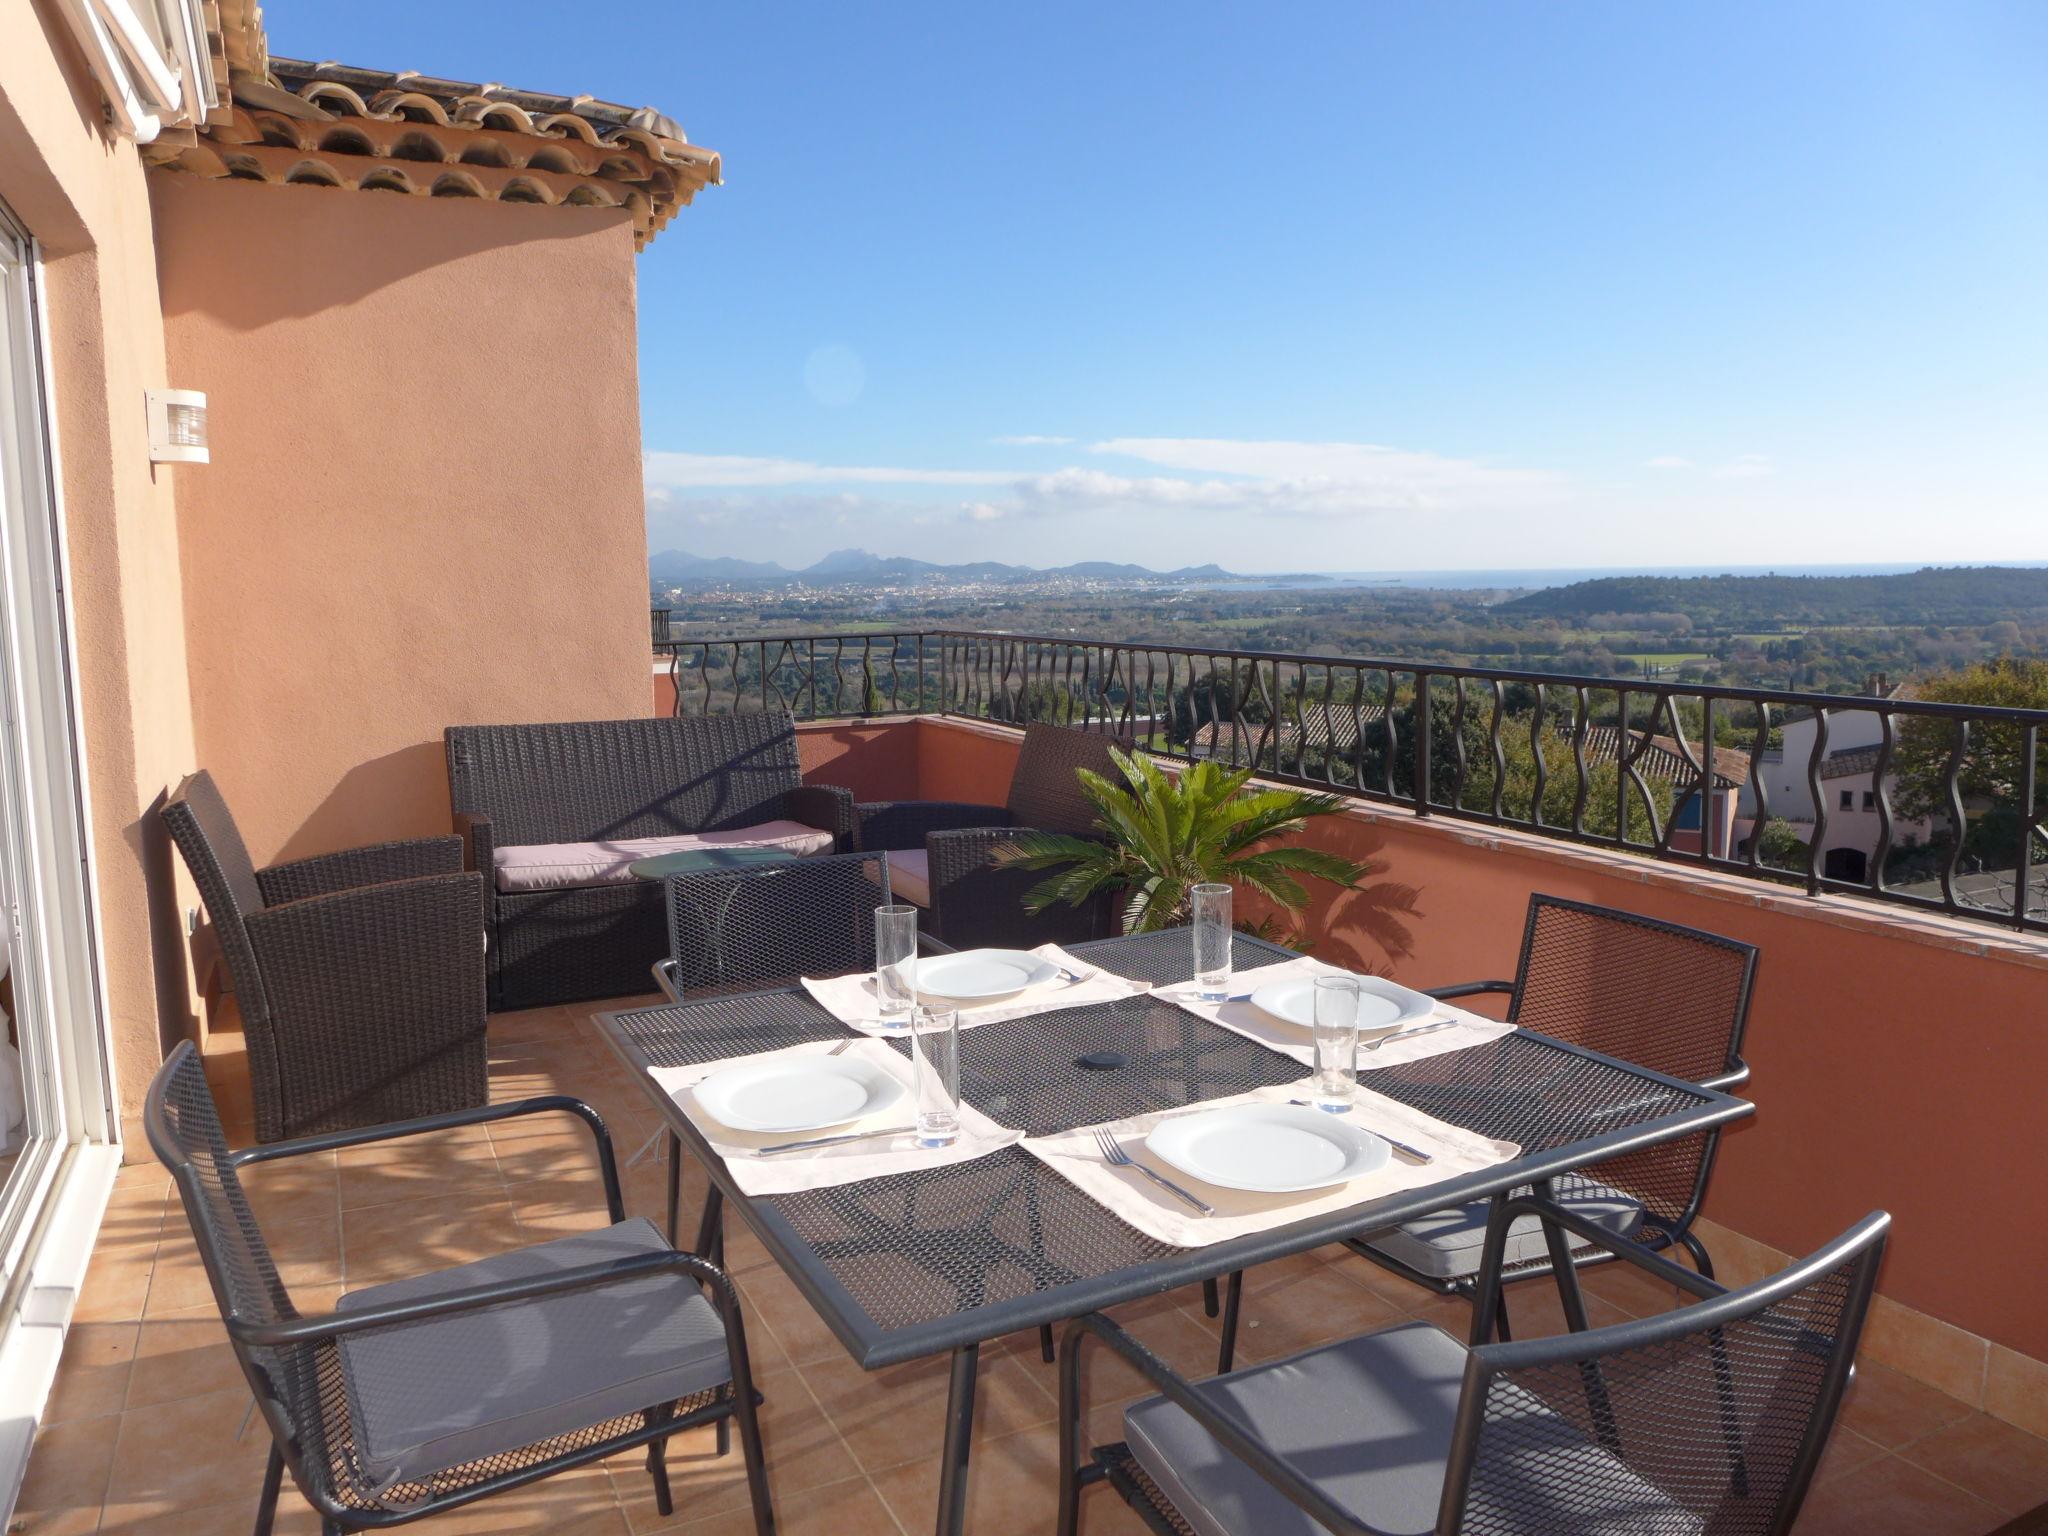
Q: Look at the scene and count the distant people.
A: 0